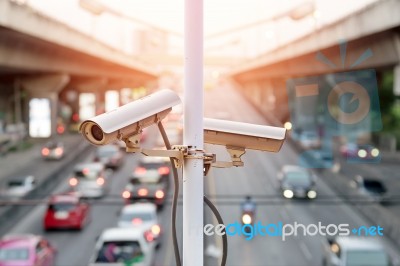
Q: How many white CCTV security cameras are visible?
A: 2